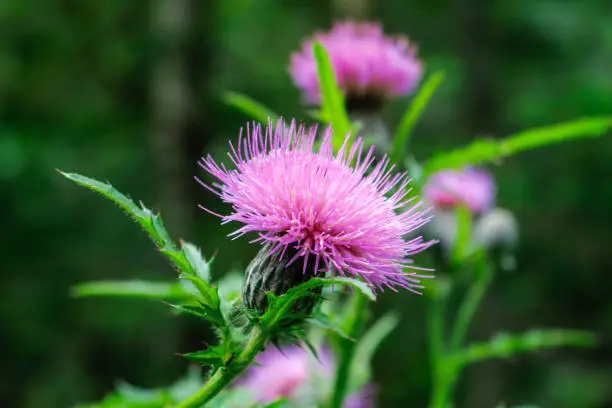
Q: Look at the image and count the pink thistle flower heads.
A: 4